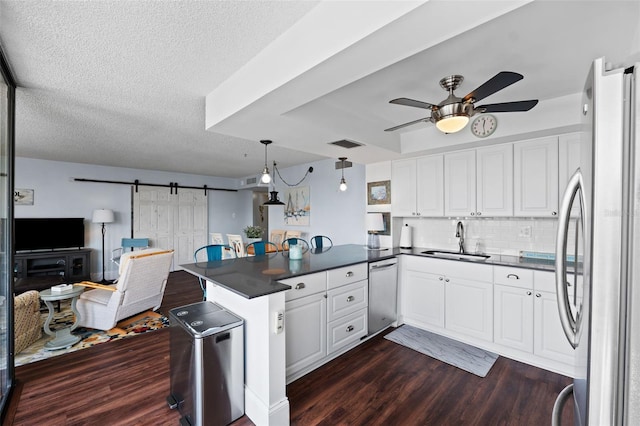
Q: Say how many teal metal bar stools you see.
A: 4